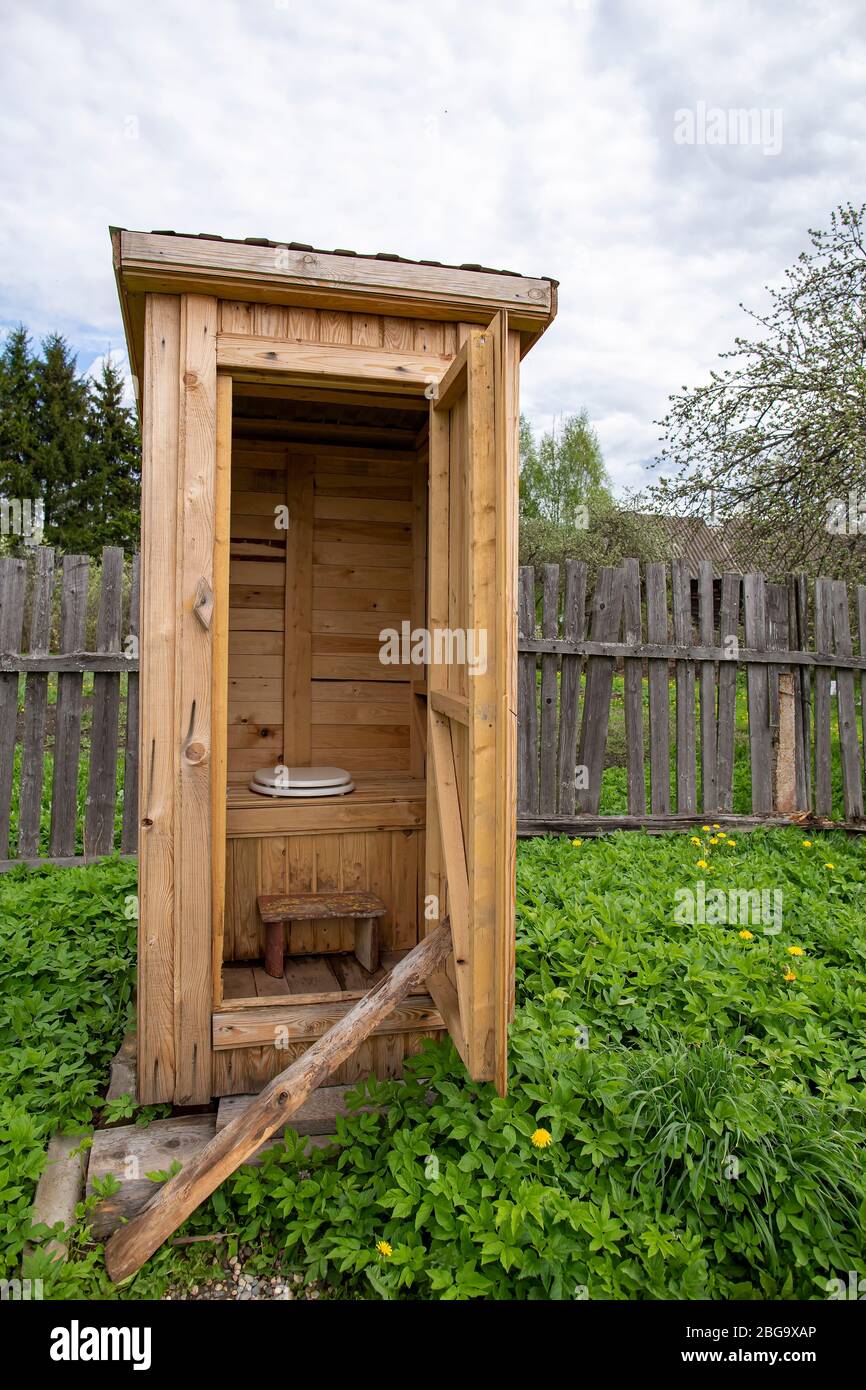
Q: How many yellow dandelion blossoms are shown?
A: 15